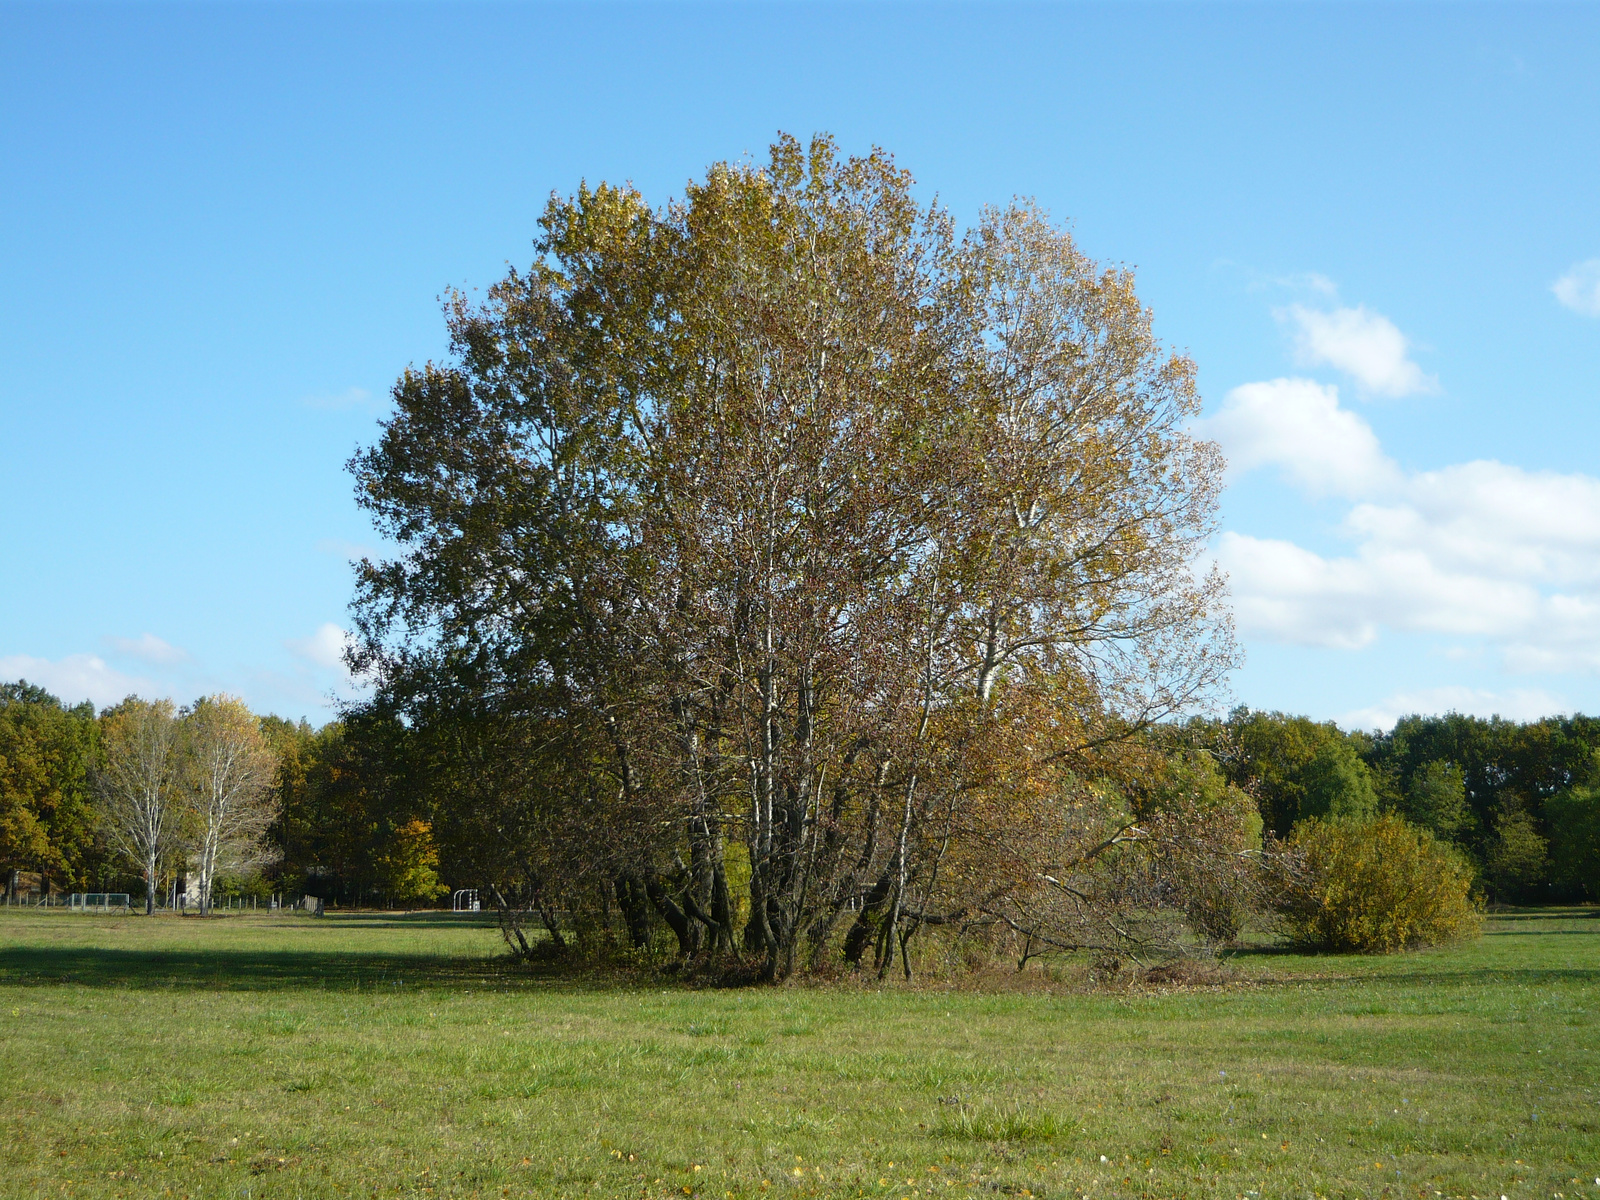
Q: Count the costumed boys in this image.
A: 0